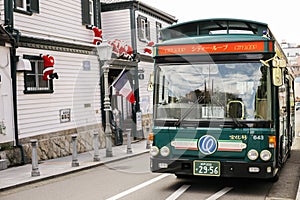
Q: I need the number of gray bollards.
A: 5